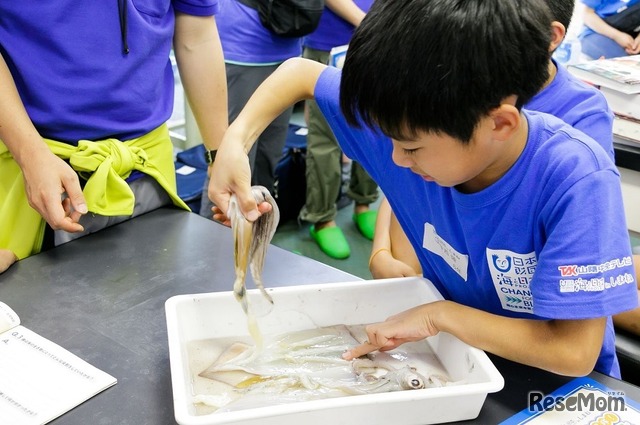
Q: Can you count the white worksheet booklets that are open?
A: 1